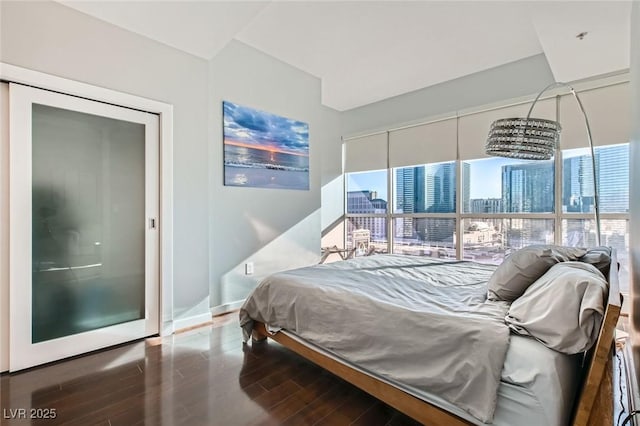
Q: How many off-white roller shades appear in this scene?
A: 4